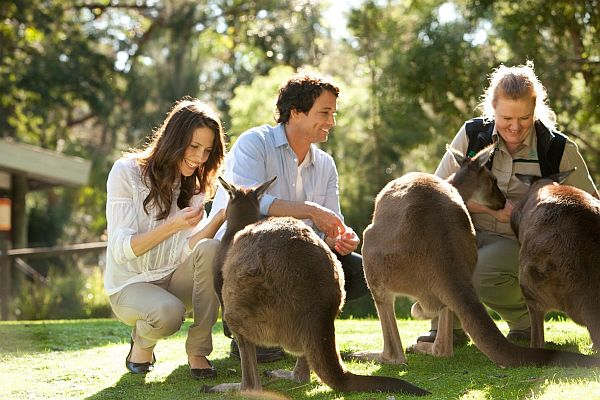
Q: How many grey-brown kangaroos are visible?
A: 3